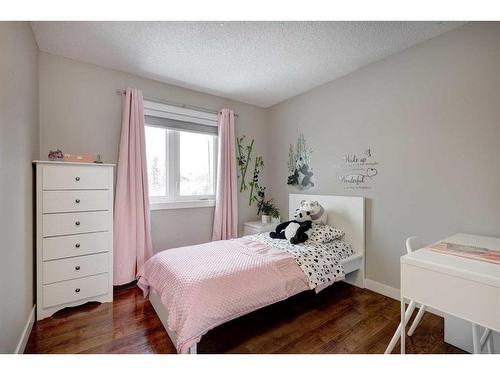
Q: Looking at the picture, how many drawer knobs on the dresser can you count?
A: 6